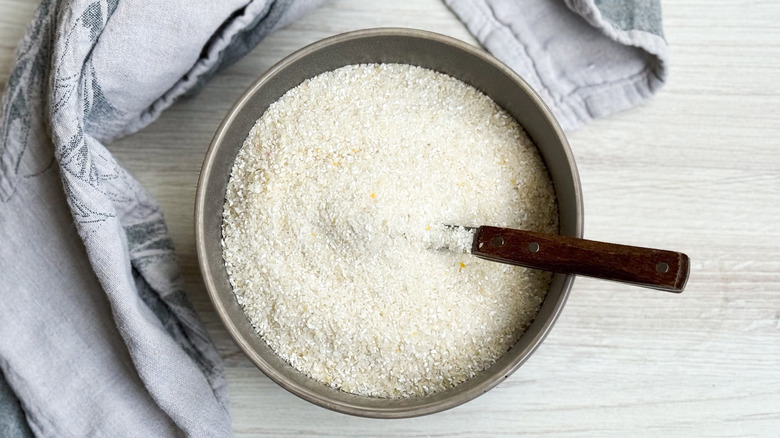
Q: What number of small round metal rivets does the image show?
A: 3